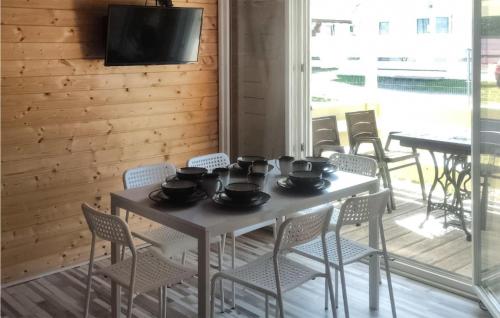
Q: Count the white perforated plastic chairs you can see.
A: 6